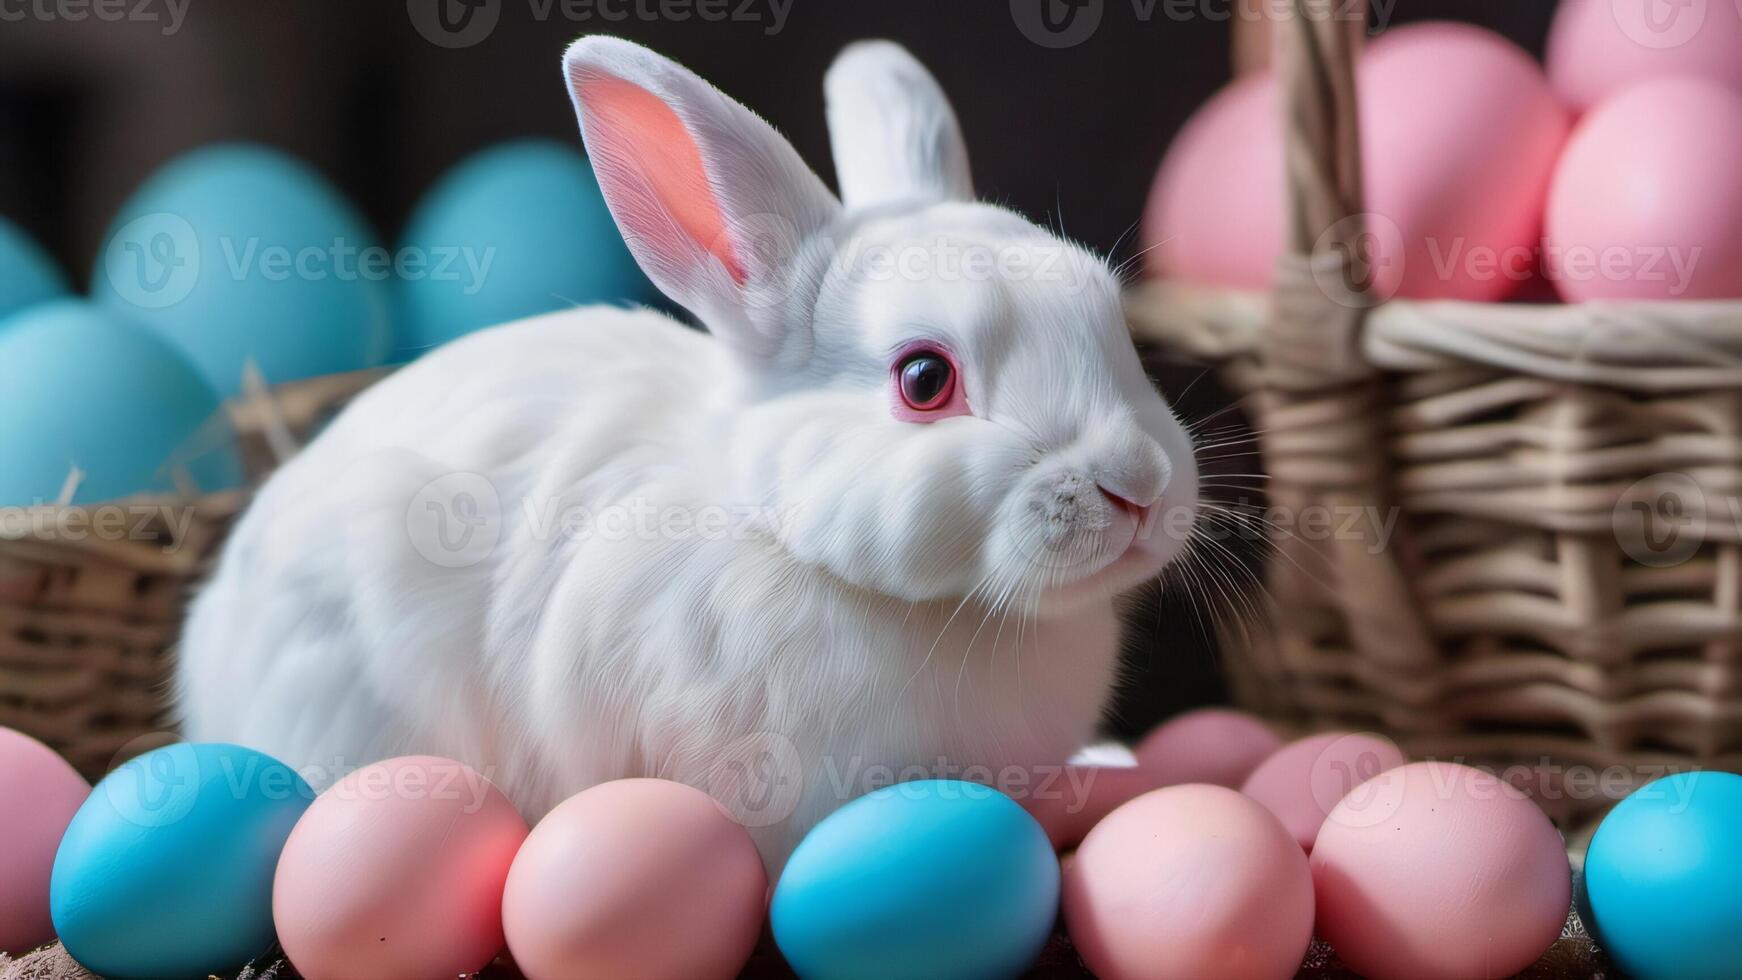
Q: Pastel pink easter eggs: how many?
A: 12